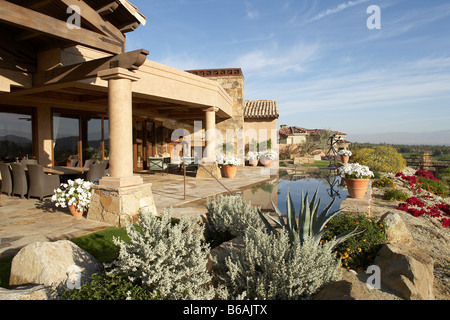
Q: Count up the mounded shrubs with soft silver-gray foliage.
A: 3